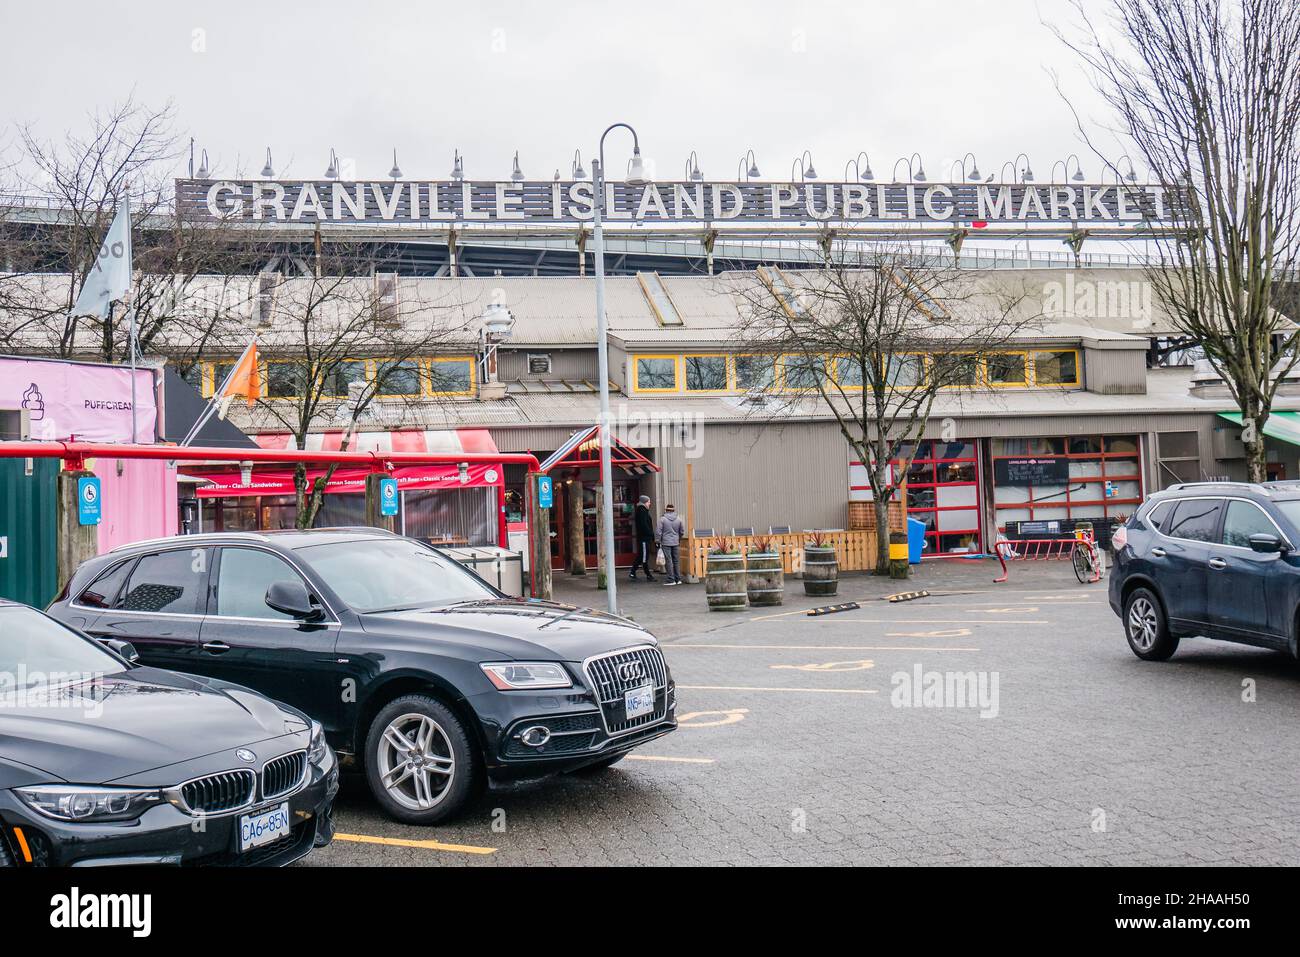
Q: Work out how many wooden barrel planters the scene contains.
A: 3